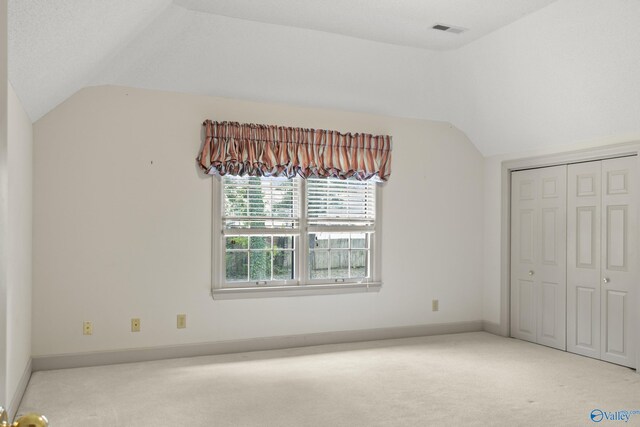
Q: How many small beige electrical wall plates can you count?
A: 4